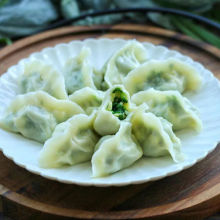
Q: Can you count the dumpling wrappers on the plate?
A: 11